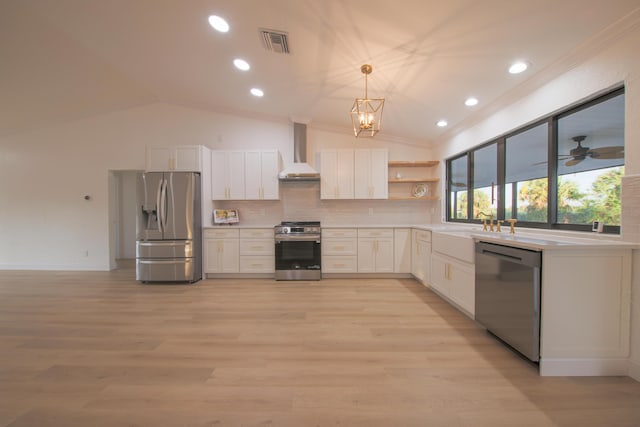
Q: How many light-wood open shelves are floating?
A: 3